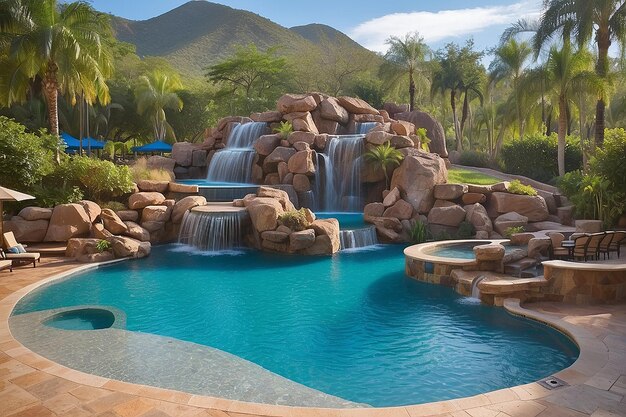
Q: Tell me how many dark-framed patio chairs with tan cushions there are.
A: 5